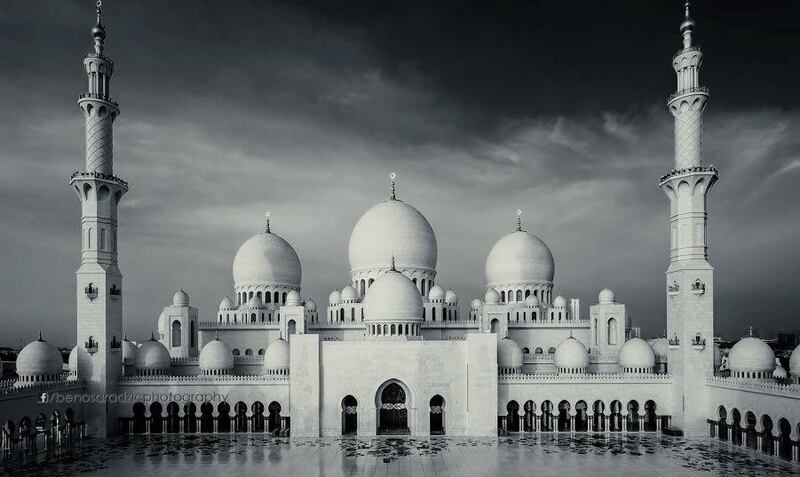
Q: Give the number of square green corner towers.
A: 0